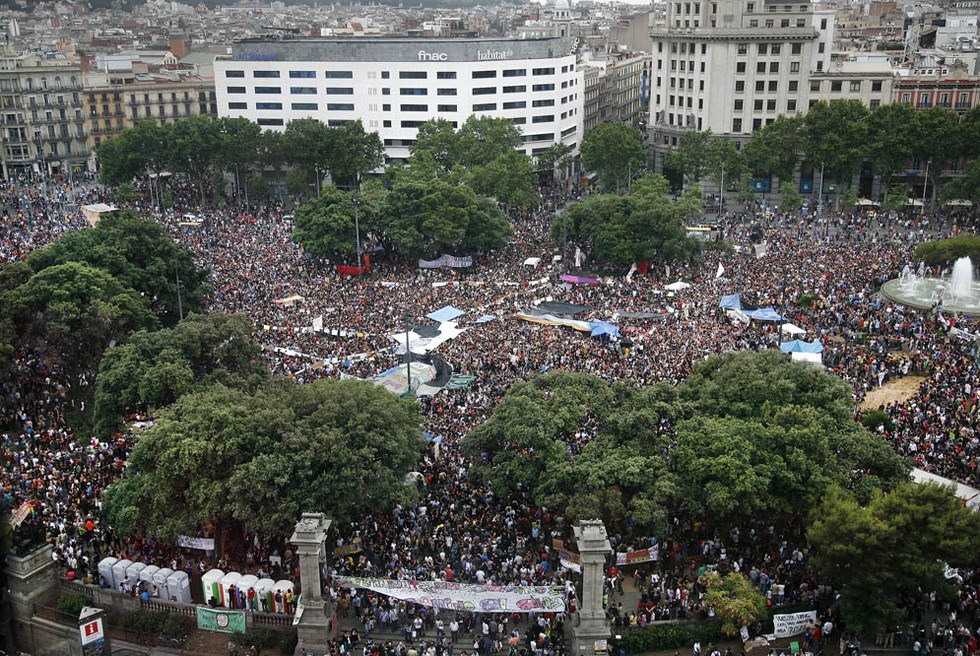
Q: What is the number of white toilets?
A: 11